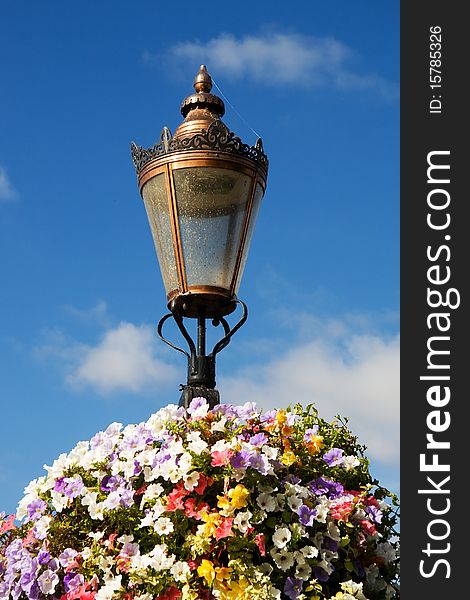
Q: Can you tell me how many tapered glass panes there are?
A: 3